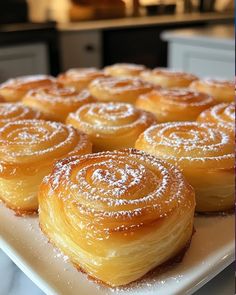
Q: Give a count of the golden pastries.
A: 14